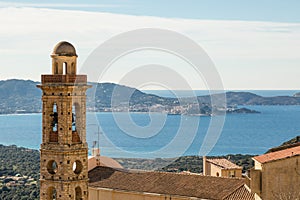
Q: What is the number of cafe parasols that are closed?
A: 0